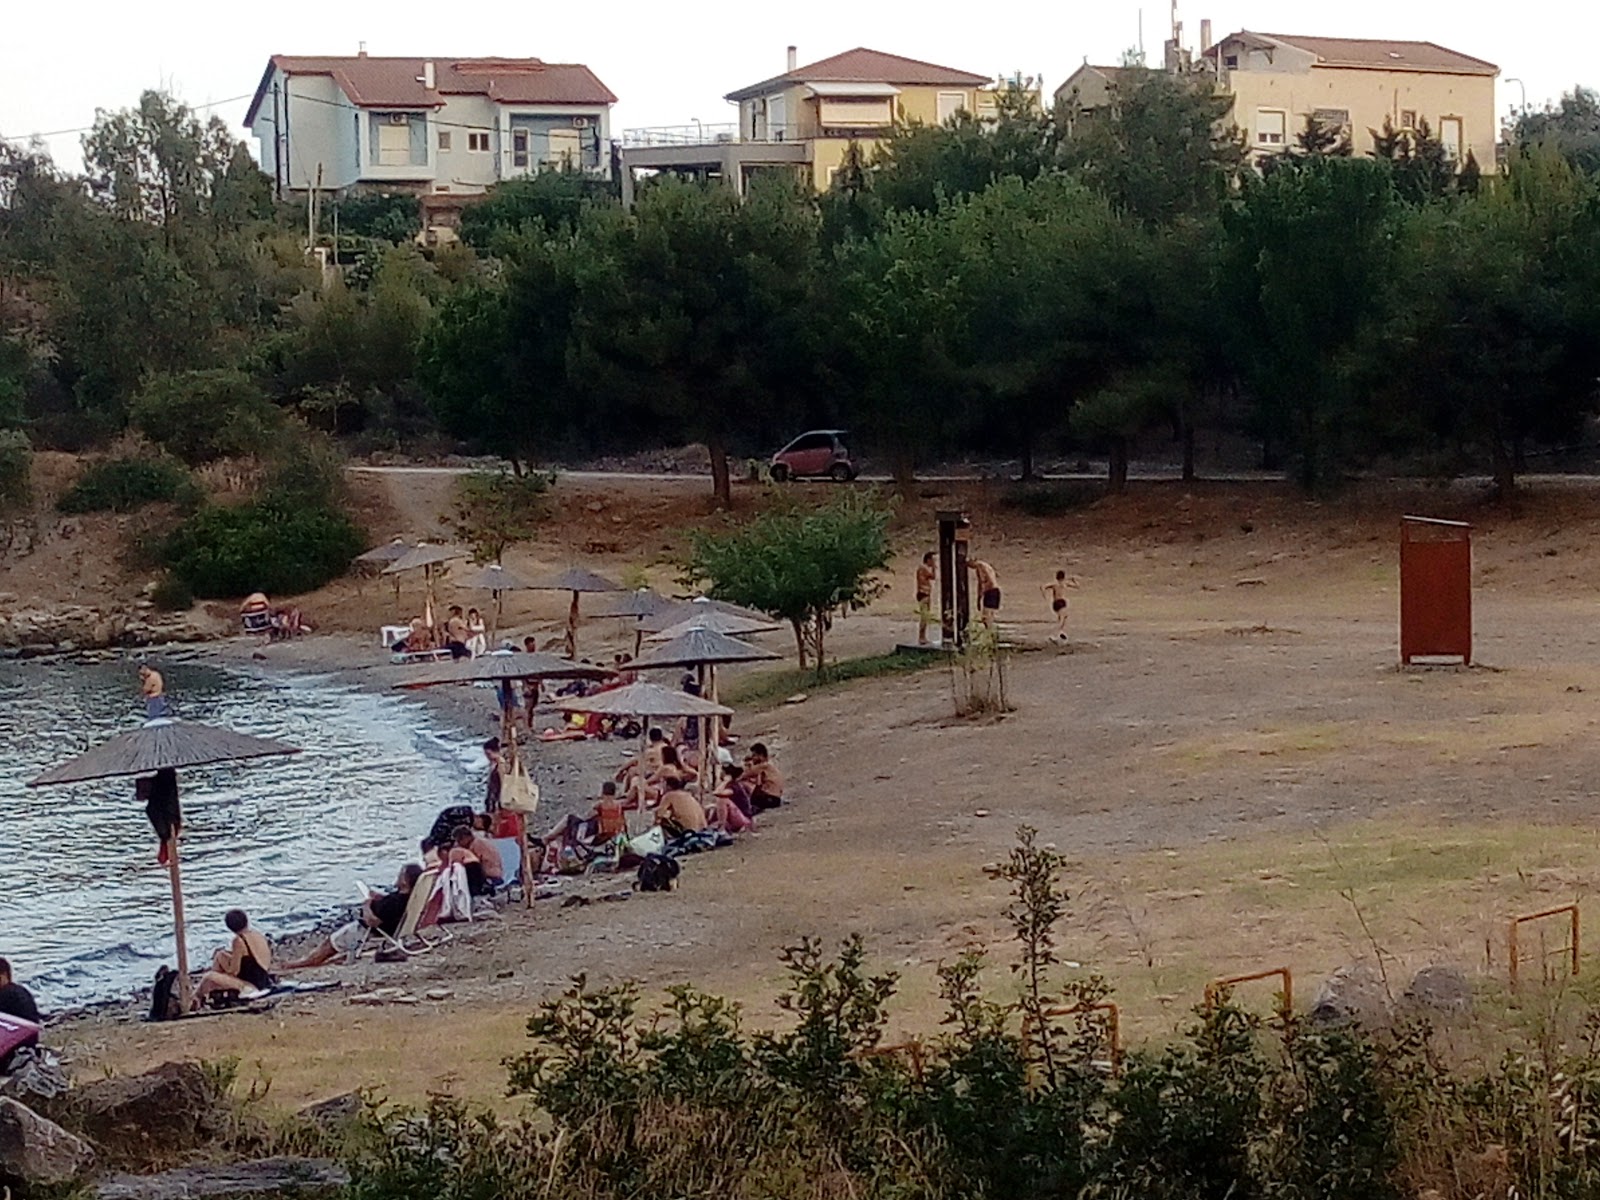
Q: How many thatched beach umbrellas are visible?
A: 11